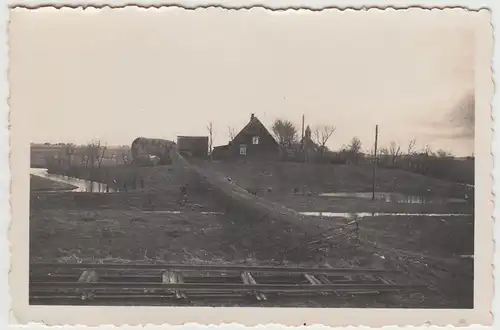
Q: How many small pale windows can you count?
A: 2